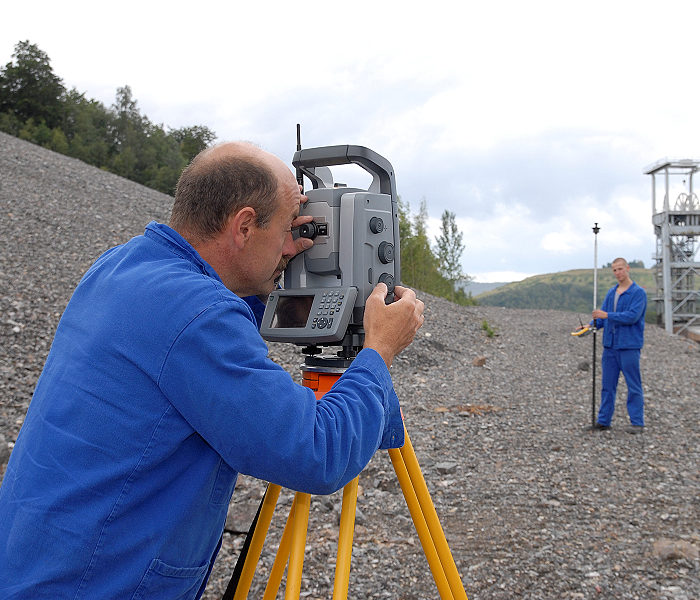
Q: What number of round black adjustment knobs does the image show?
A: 3